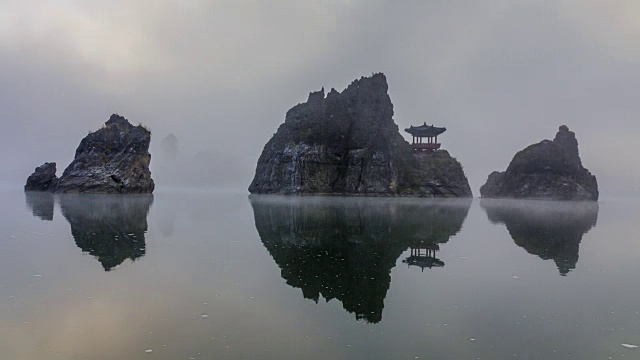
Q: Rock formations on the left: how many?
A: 2